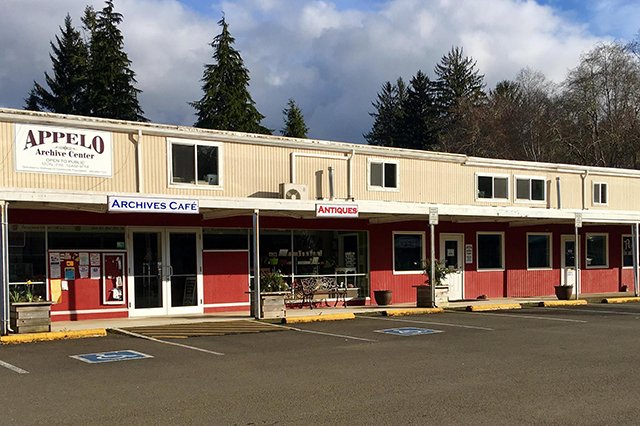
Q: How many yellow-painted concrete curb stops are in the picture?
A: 6